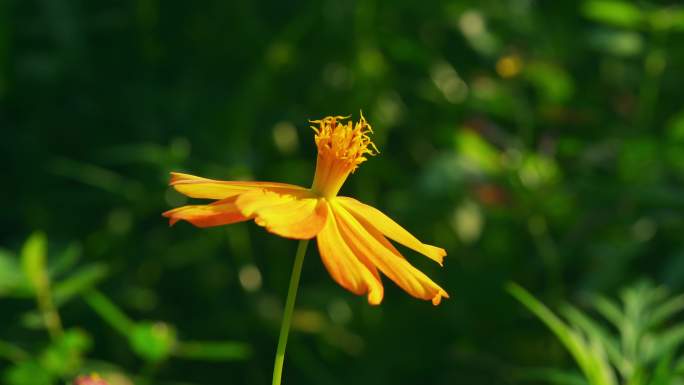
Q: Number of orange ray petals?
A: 6